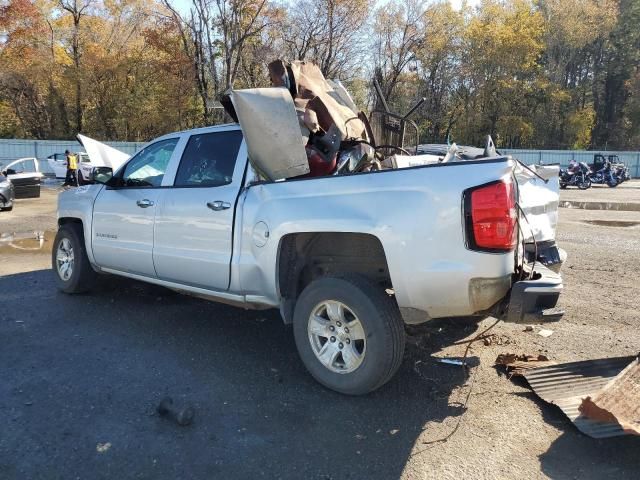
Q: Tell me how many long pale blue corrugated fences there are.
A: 1